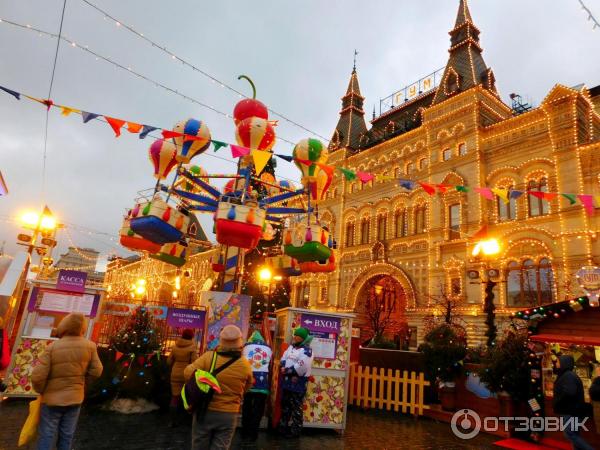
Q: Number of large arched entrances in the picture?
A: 1